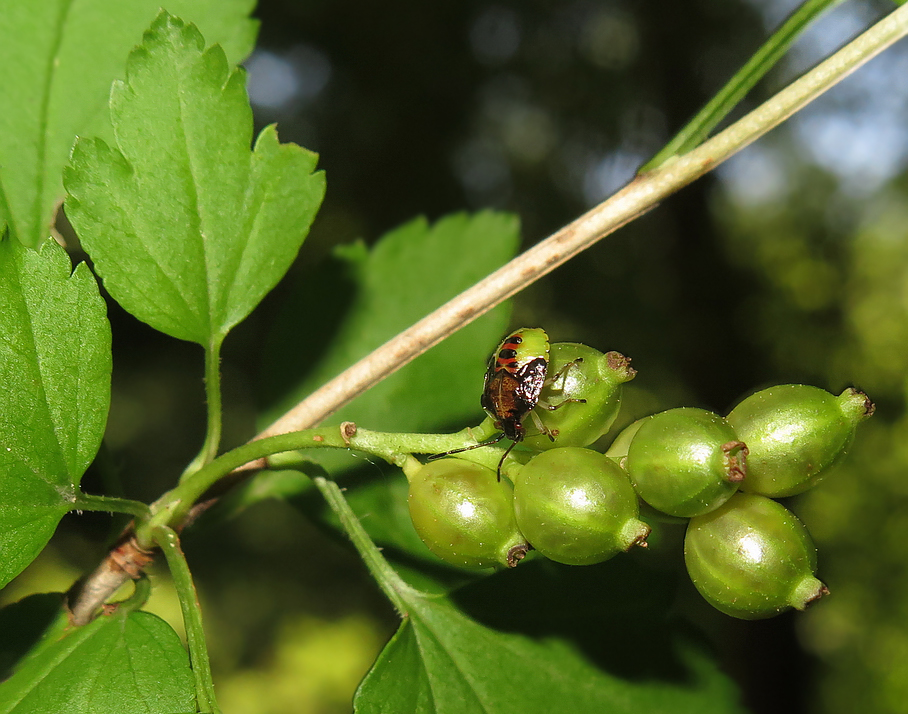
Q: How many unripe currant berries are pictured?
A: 7